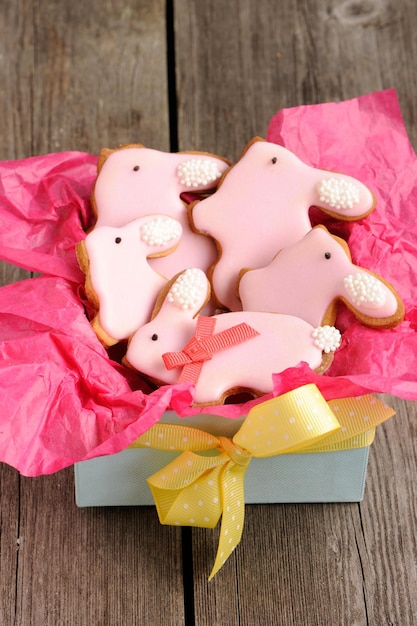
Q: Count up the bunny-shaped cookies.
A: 5